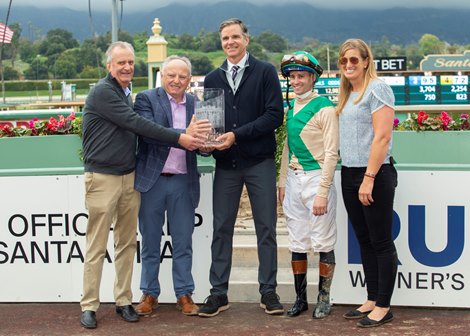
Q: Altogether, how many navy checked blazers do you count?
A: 1